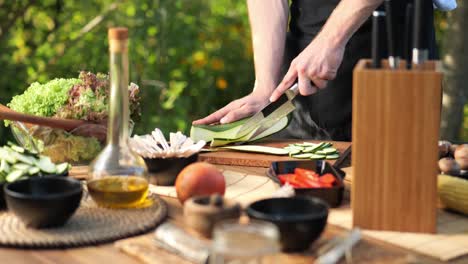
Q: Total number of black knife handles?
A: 4